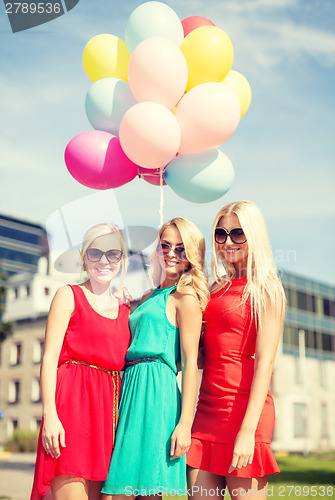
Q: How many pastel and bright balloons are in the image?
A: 12